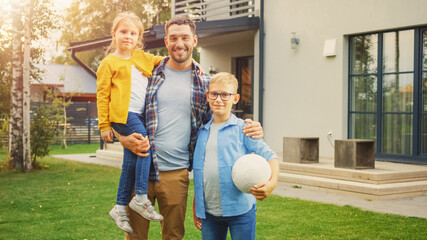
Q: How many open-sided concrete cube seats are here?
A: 2